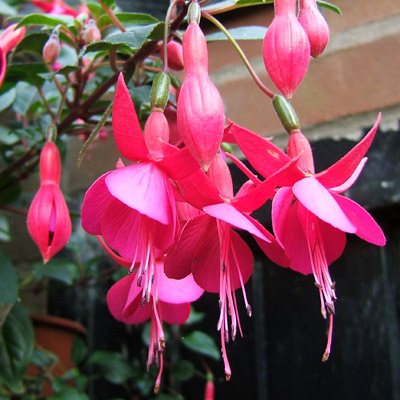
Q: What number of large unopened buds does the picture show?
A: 4